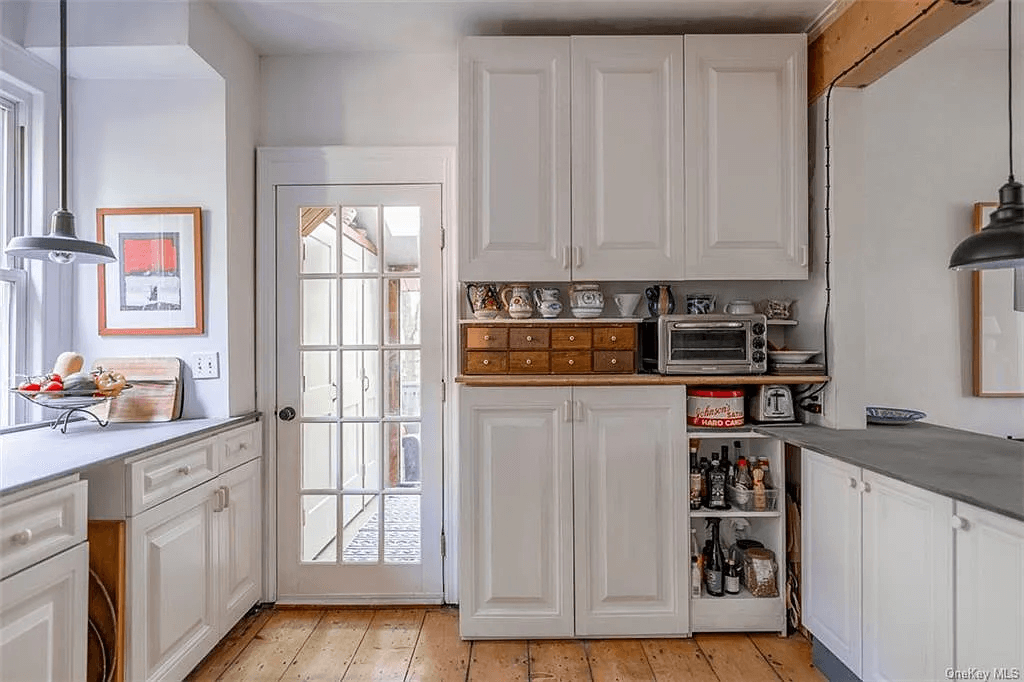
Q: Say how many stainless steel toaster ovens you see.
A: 1